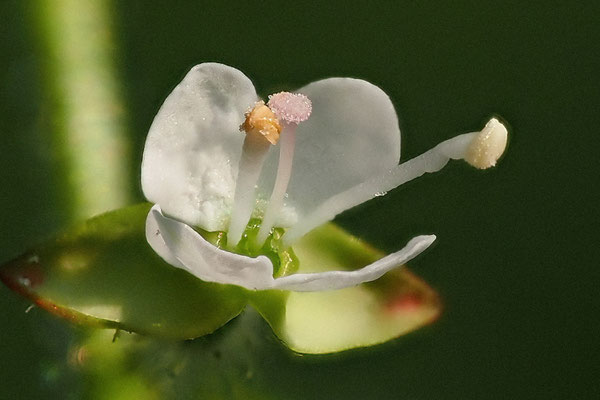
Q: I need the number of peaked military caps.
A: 0